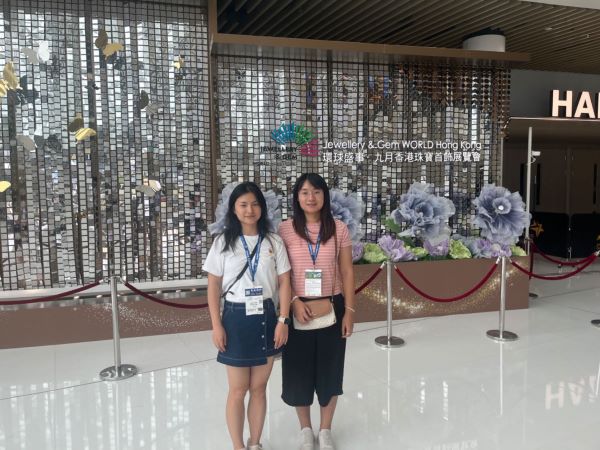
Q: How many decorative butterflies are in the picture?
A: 9